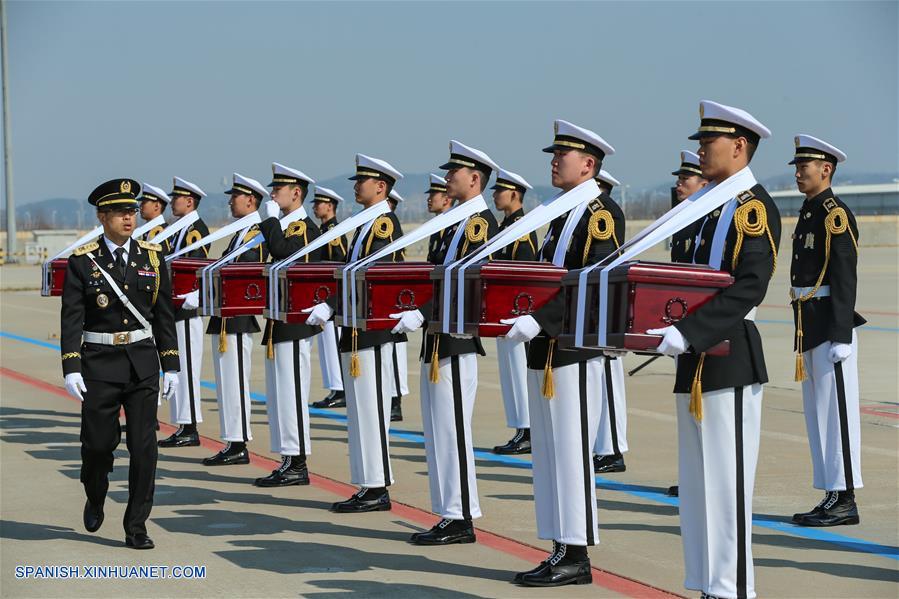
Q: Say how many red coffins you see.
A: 7